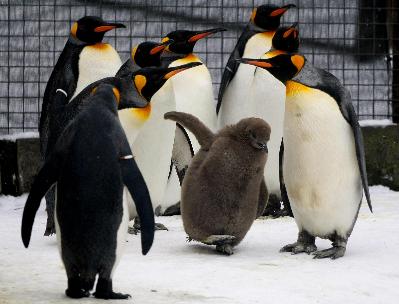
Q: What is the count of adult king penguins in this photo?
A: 8